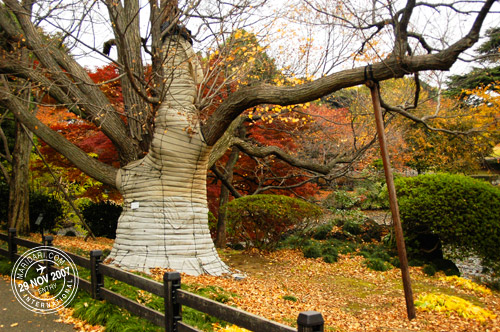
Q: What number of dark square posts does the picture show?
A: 5